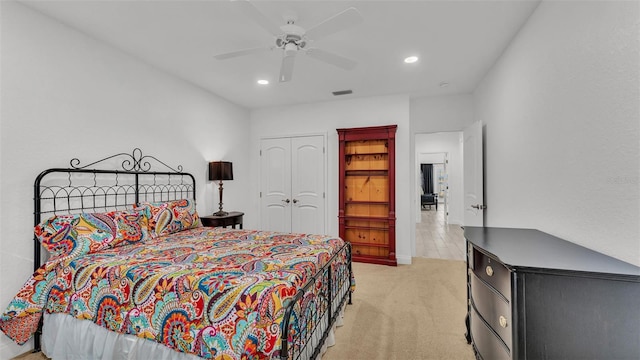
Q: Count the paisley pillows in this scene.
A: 2